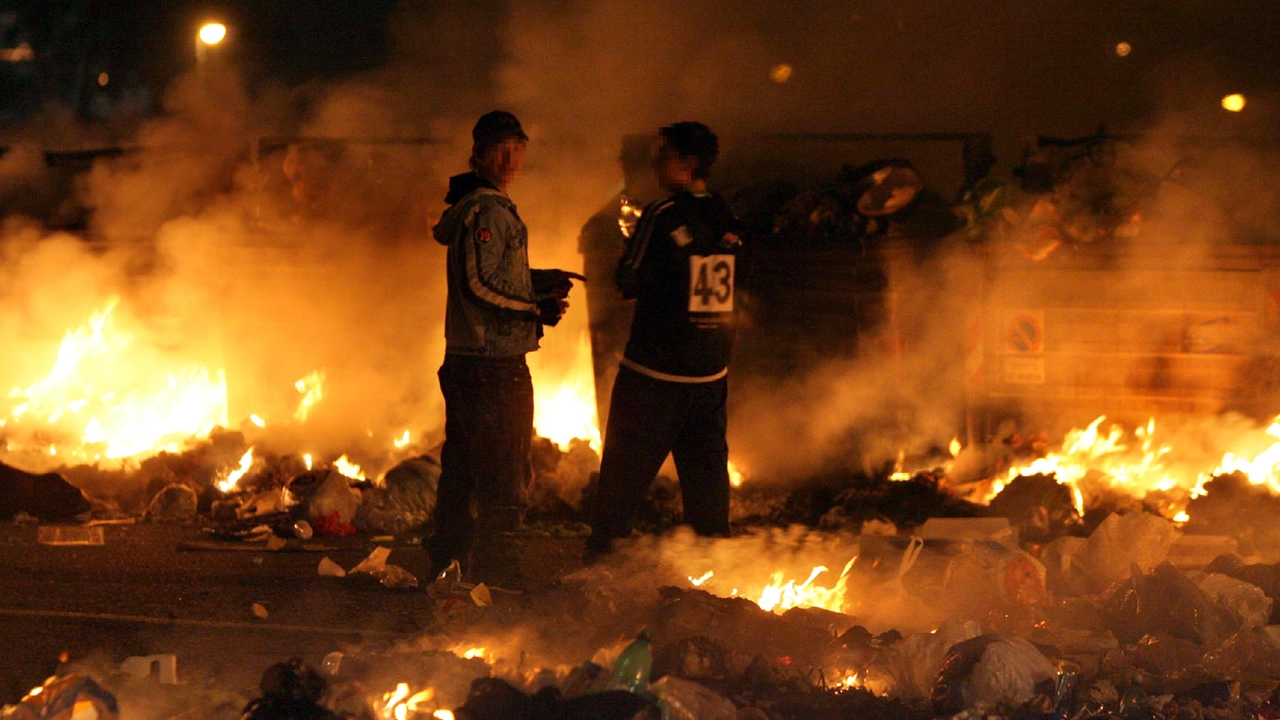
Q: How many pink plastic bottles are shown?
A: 0